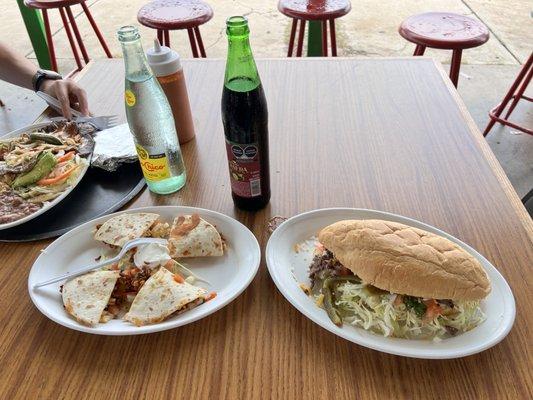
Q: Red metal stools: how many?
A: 5